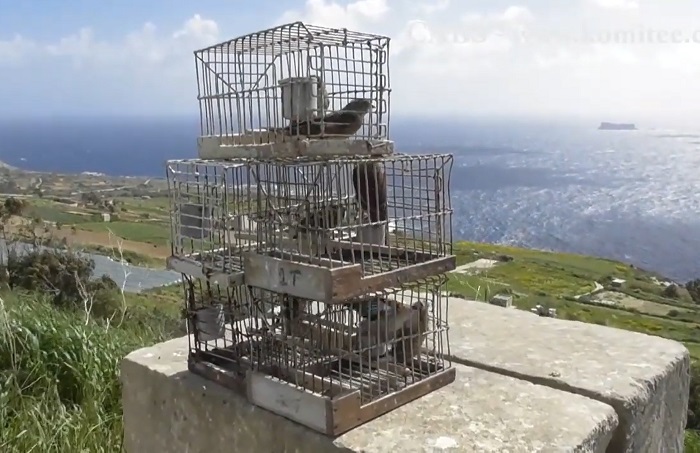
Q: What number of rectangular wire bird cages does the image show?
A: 5